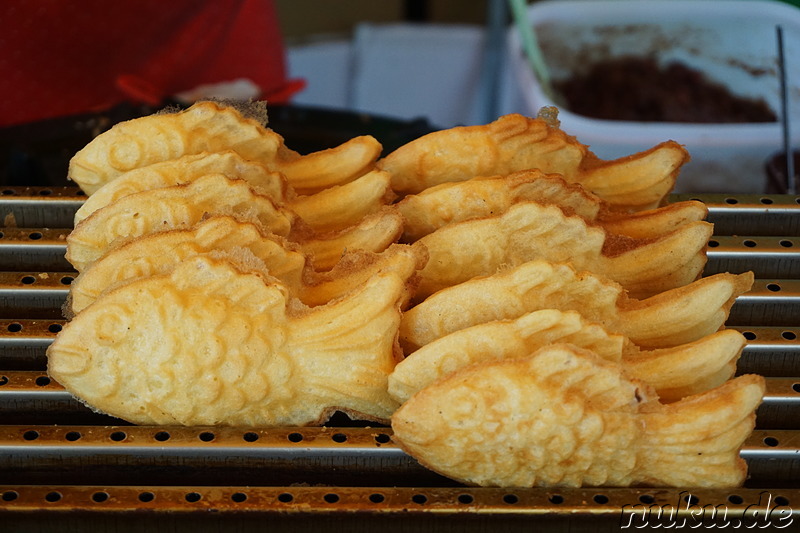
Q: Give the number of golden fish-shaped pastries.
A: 11